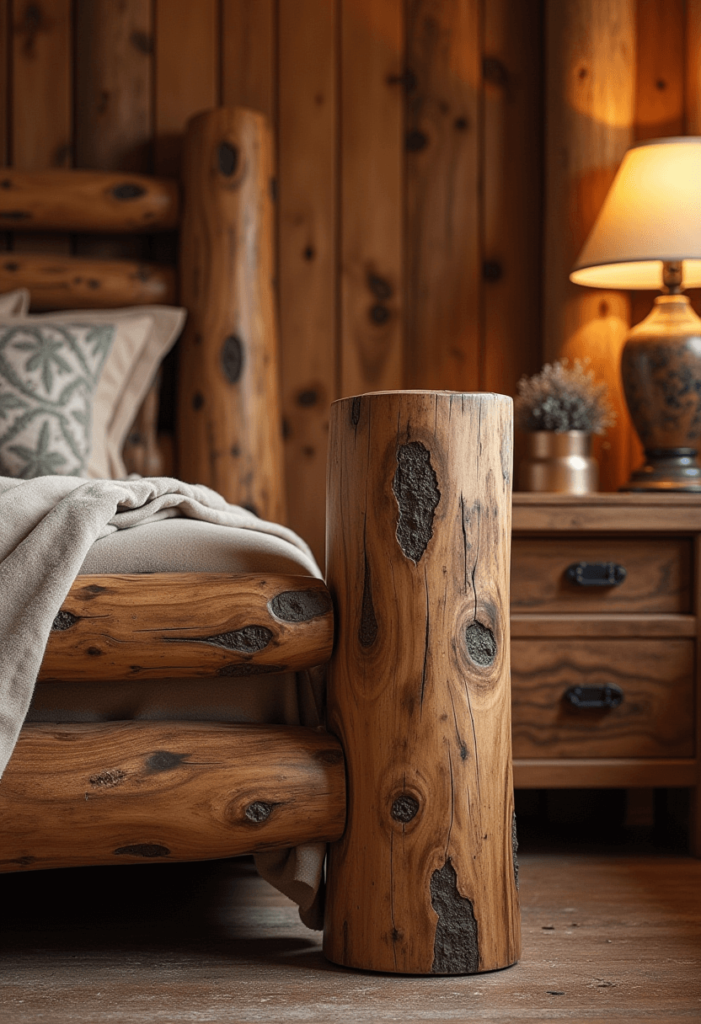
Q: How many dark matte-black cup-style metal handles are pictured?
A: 2